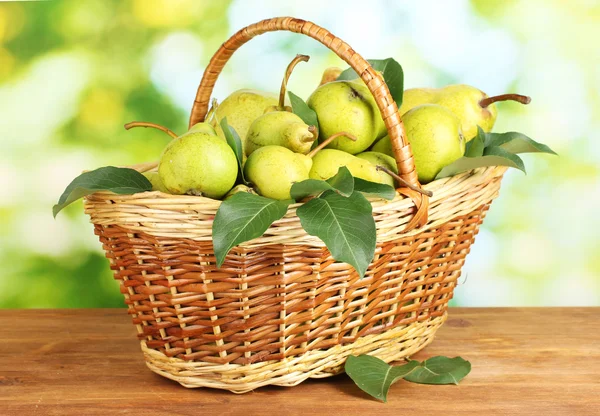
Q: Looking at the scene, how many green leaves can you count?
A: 13